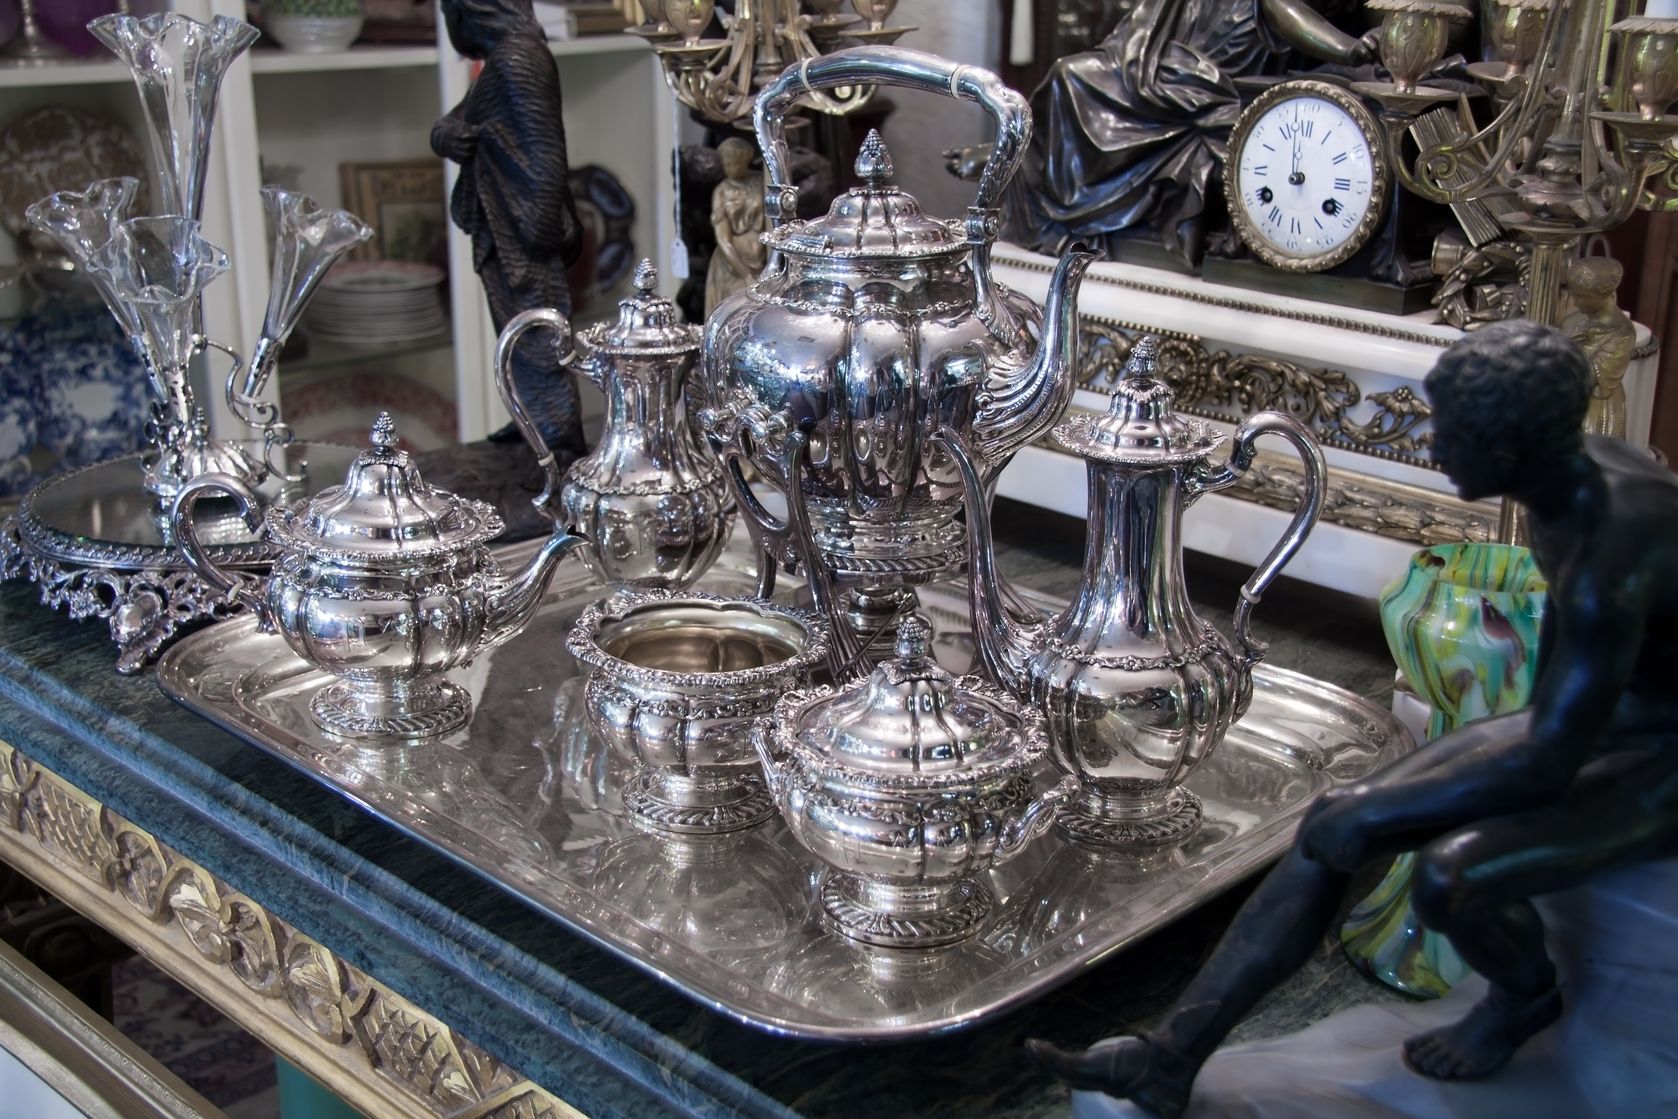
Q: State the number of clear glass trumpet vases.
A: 4